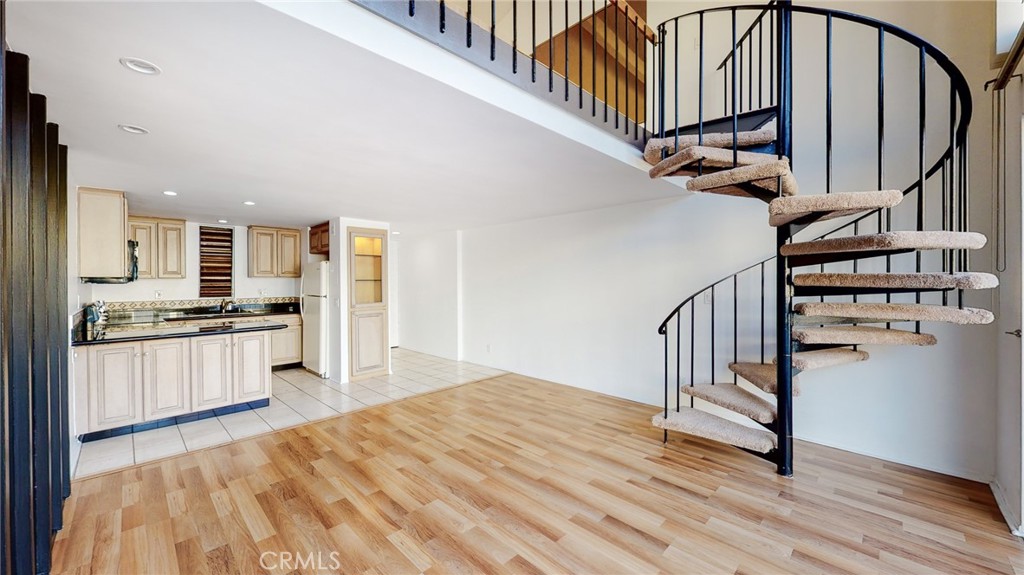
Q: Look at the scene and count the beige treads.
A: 12